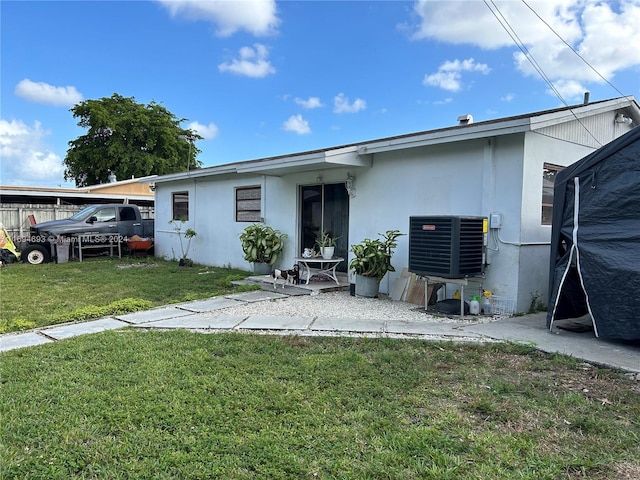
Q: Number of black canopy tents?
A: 1